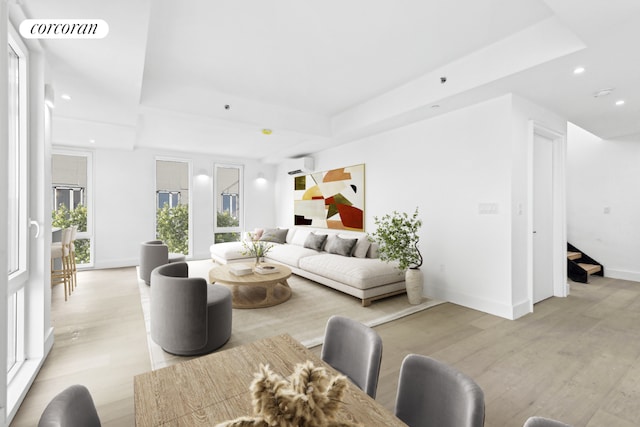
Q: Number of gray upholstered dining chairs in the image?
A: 4